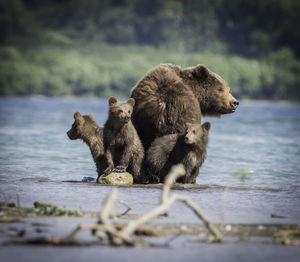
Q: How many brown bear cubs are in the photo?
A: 3